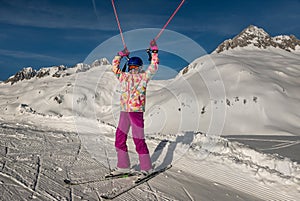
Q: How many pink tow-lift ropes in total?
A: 2